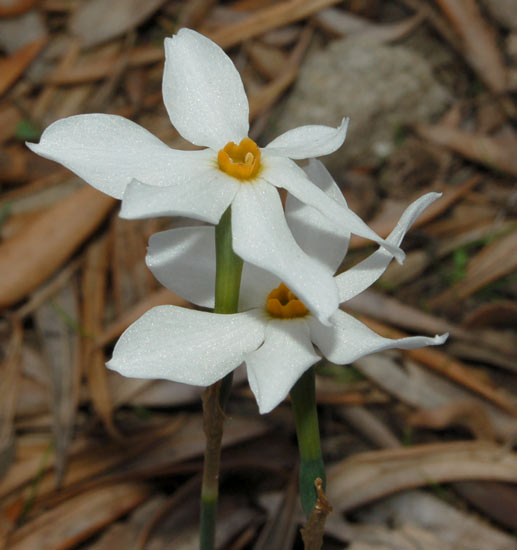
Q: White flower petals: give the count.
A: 12